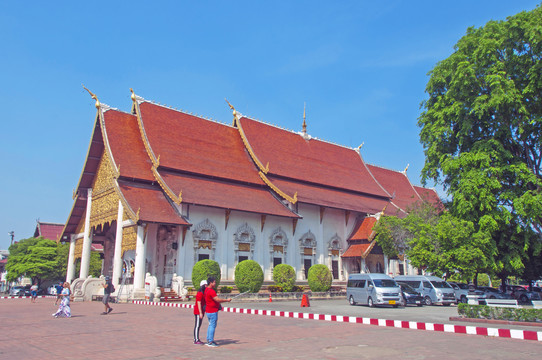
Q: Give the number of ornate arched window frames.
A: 5